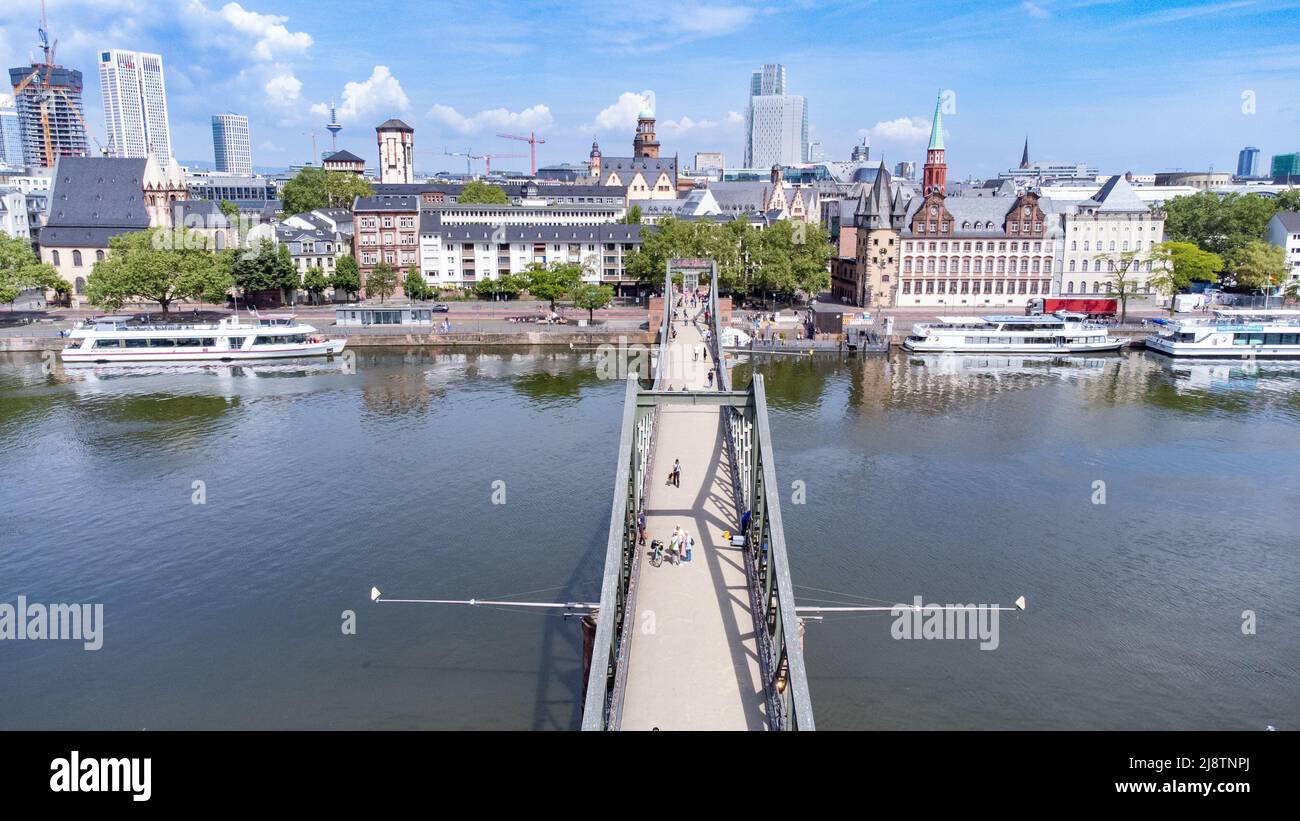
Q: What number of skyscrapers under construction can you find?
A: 1